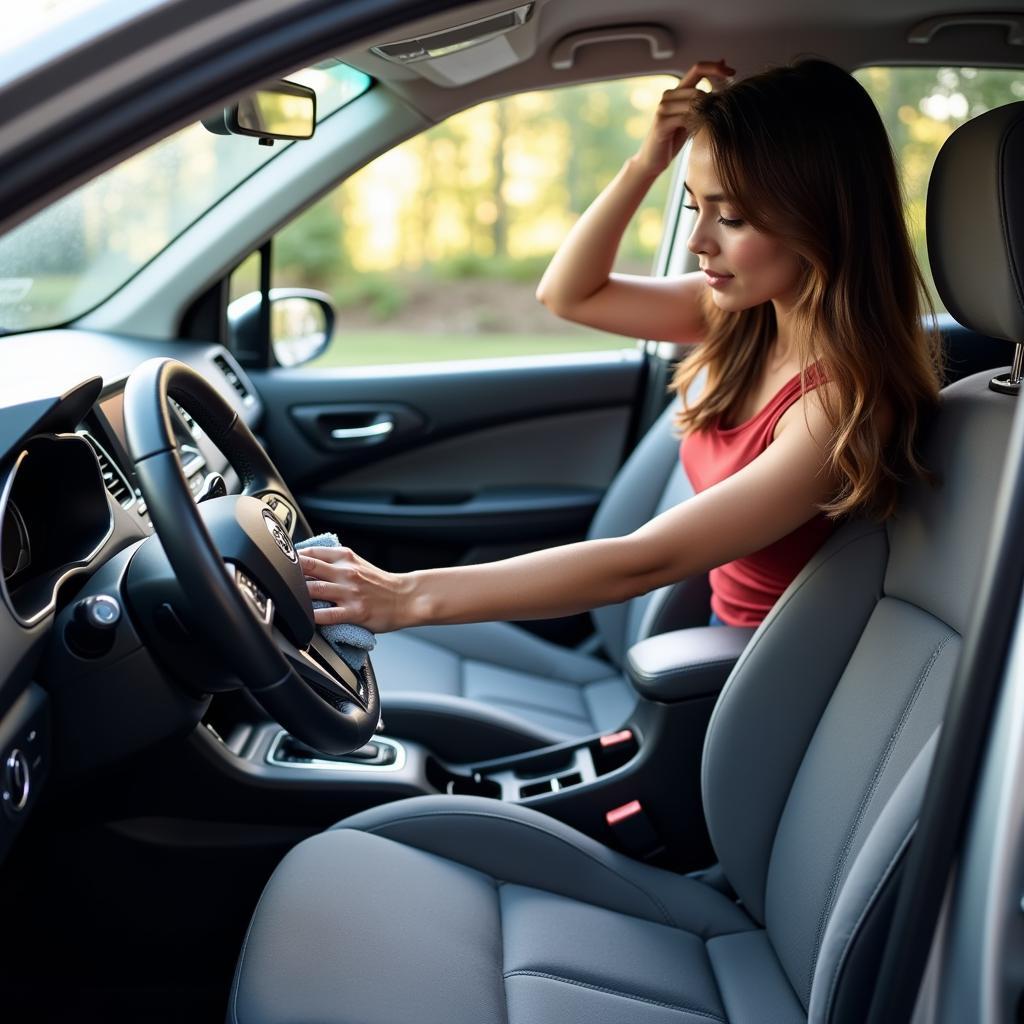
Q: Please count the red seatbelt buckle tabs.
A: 2